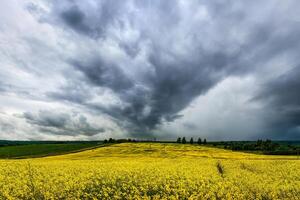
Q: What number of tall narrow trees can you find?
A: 5